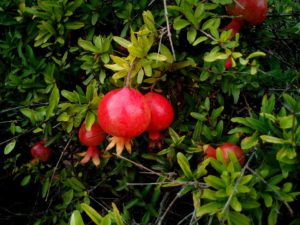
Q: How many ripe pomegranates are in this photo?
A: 6